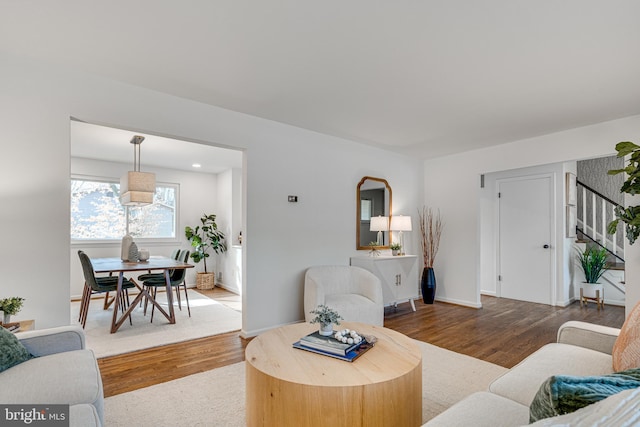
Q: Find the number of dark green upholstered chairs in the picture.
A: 4